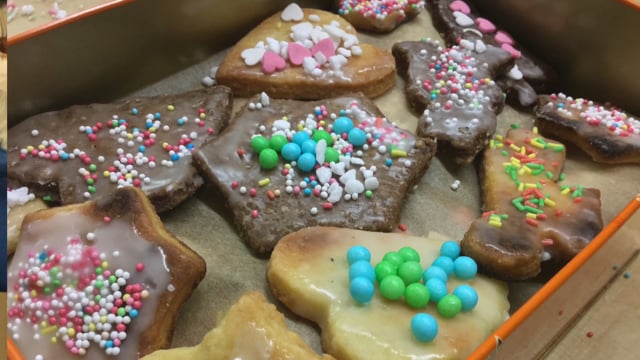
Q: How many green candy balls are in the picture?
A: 12